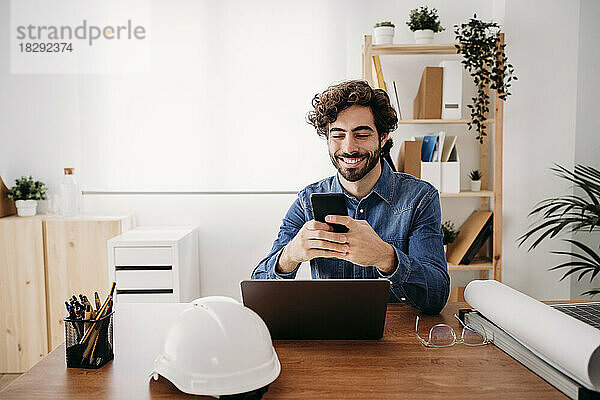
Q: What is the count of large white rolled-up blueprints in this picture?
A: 1